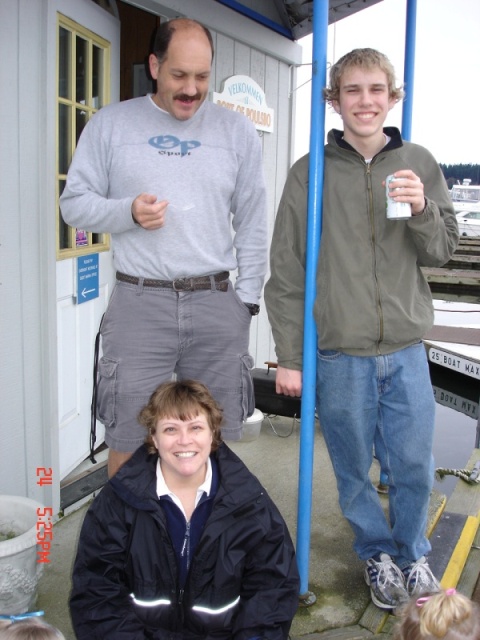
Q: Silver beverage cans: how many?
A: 1